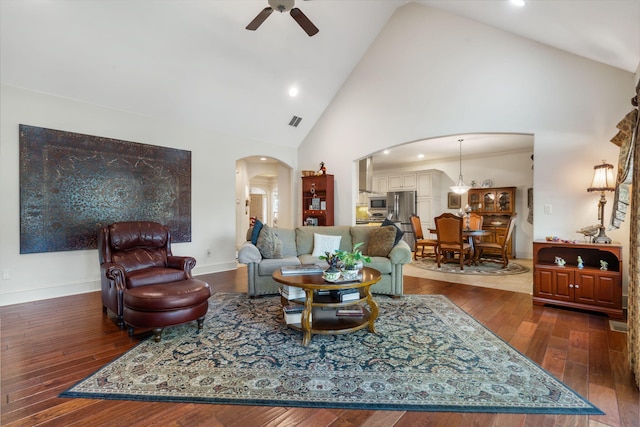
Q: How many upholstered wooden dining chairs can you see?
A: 4